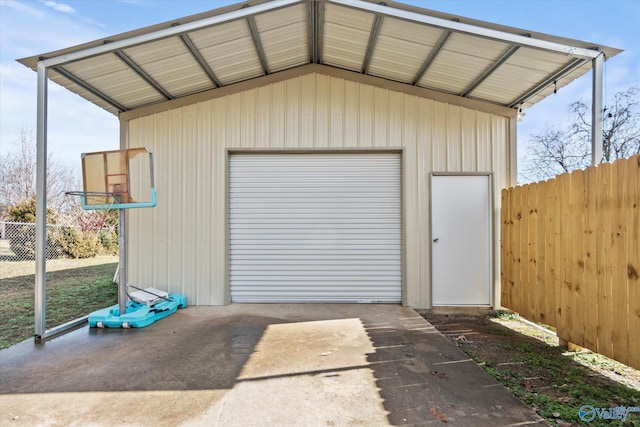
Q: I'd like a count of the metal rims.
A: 1